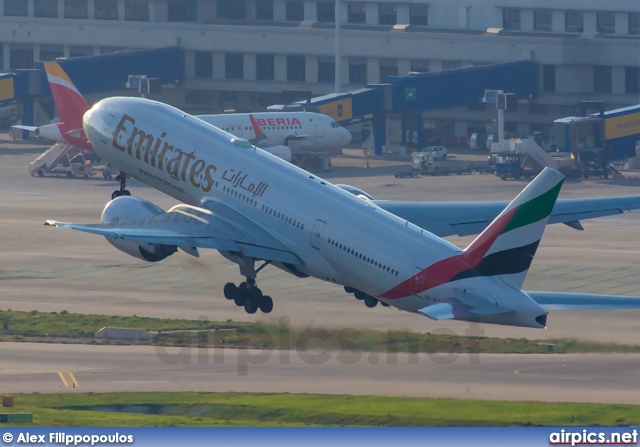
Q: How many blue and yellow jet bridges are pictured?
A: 3